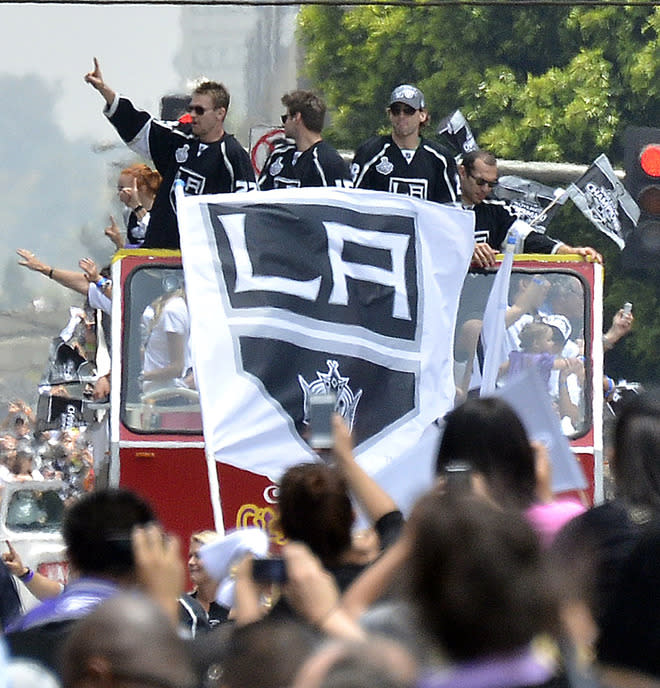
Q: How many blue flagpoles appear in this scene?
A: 0